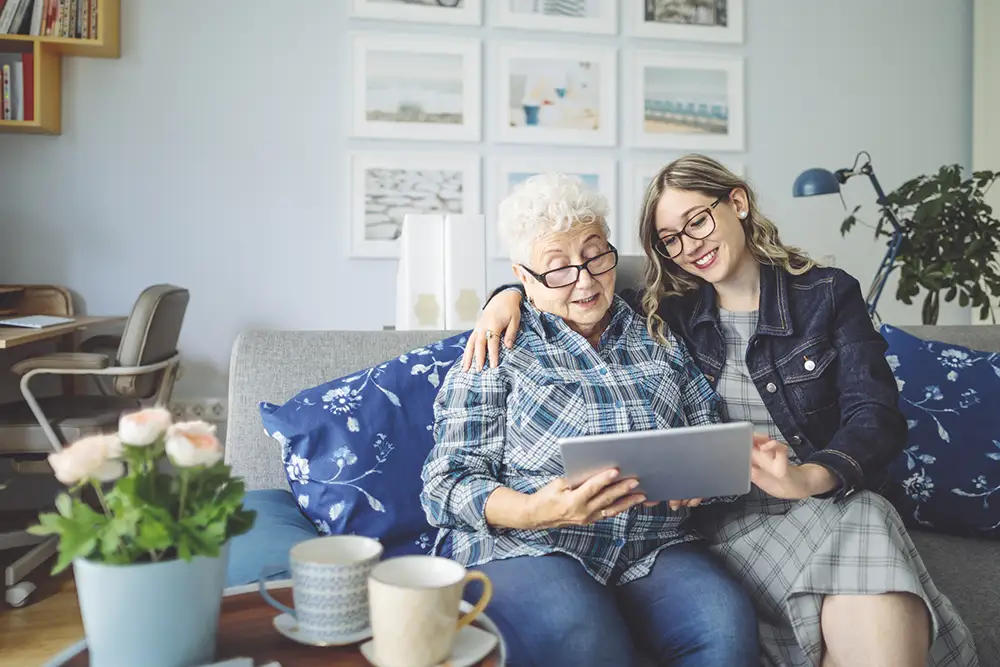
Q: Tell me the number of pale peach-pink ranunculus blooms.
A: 3